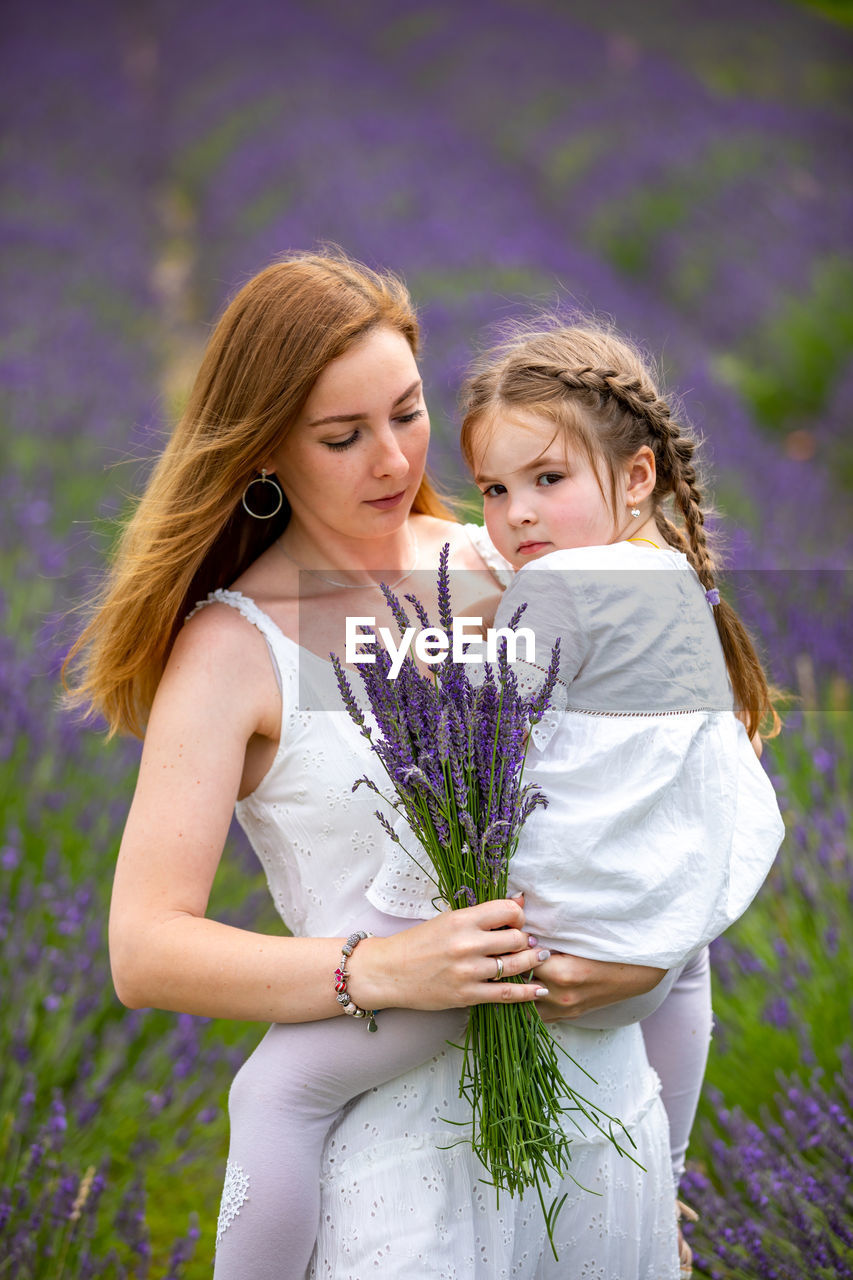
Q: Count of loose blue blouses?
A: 0